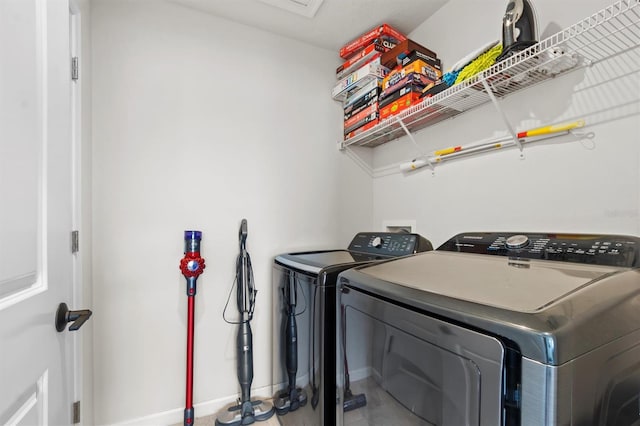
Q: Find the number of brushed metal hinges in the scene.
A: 3